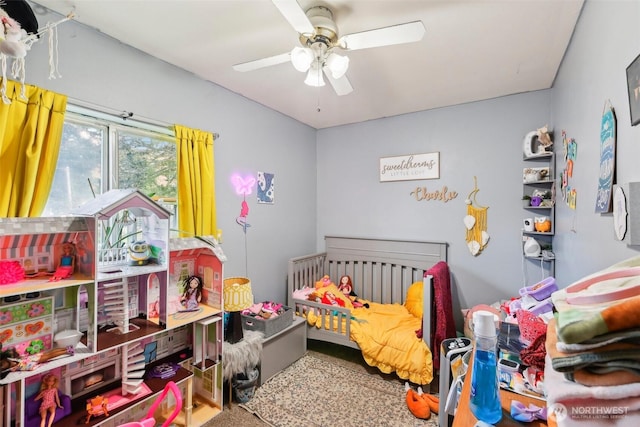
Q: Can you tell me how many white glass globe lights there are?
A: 3